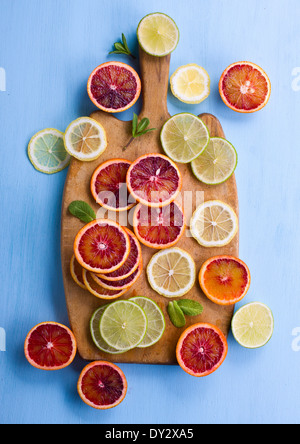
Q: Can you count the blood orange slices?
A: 14